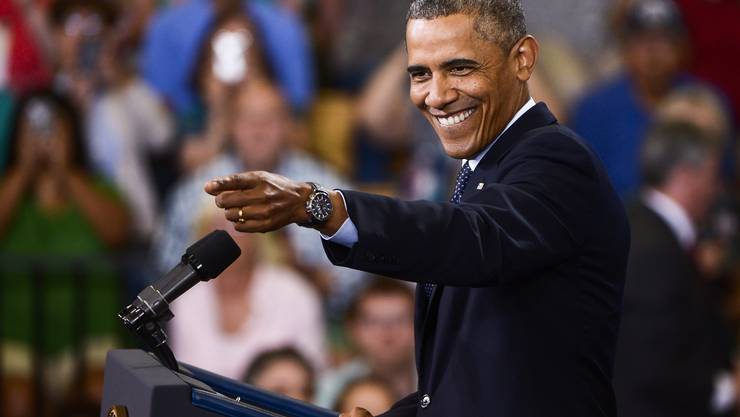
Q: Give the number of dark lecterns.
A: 1